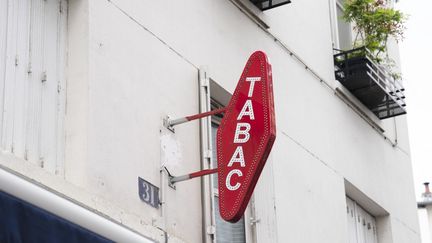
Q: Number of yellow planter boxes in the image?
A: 0